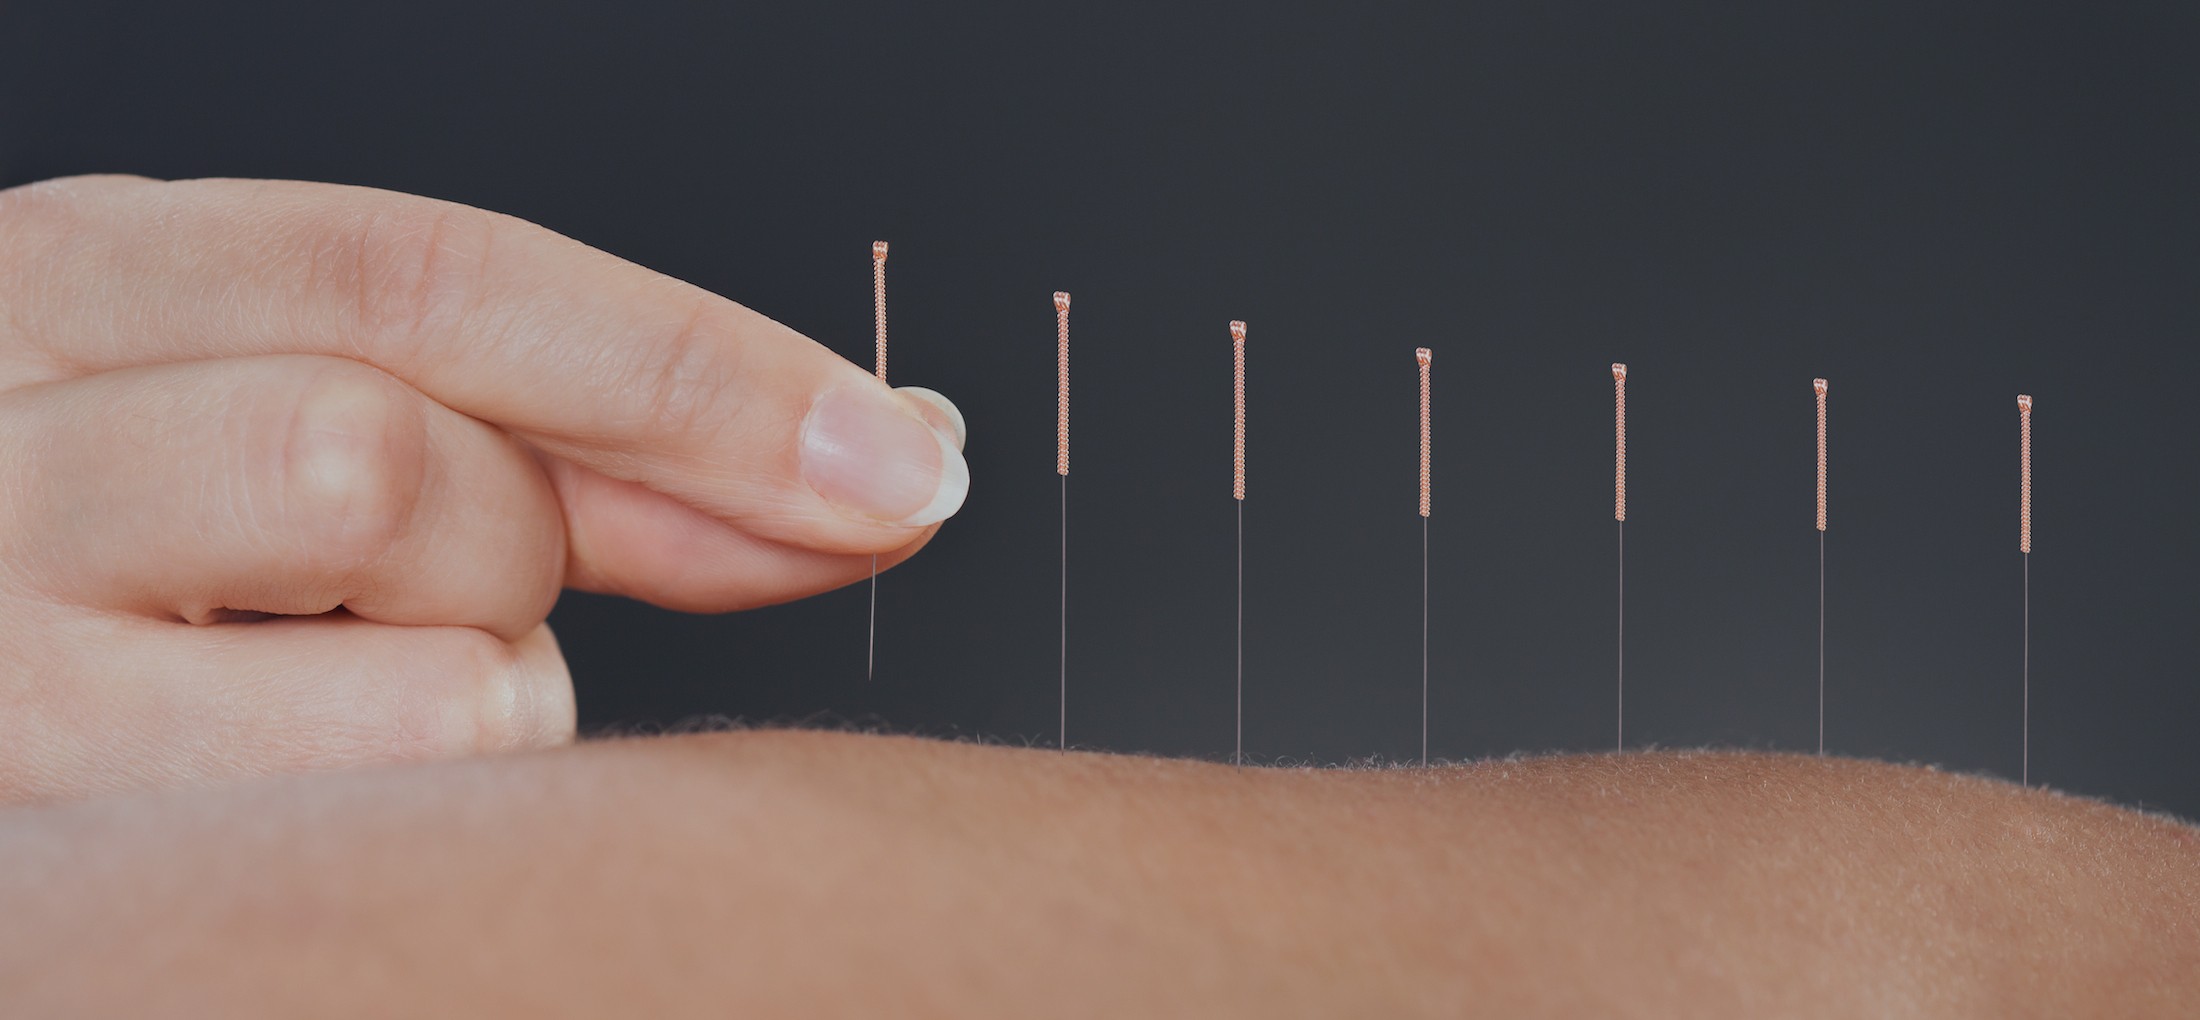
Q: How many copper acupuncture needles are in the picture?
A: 7